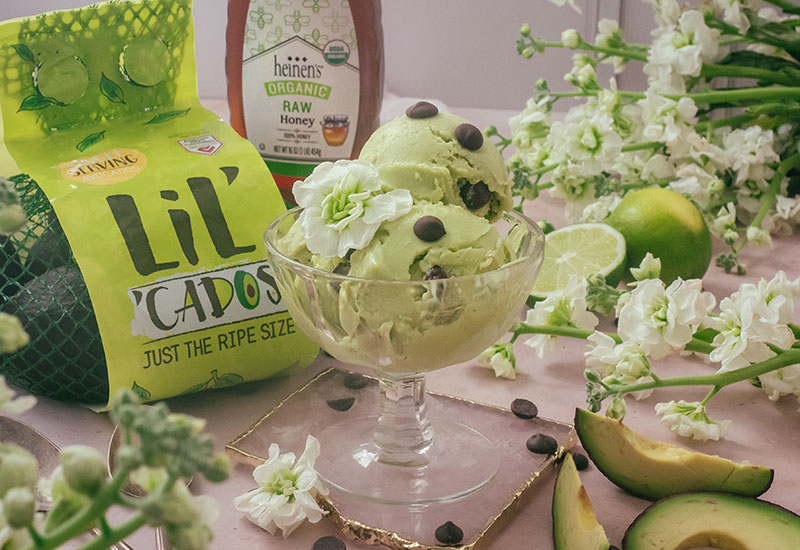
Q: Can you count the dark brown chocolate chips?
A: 13